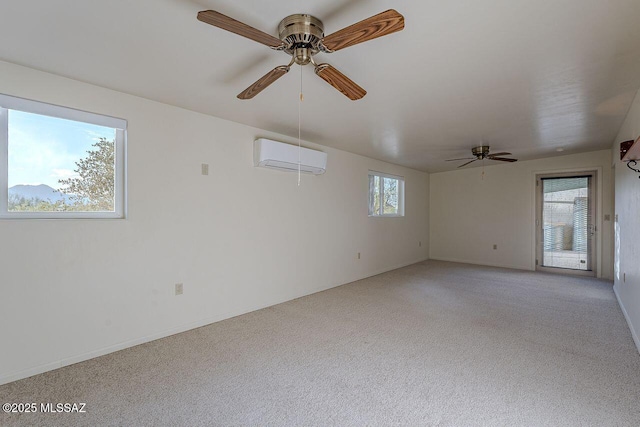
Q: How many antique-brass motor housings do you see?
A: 2